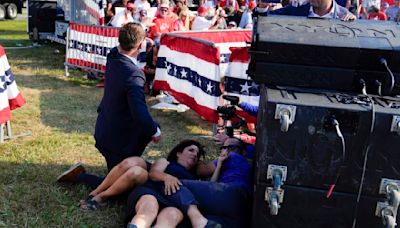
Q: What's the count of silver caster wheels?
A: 6